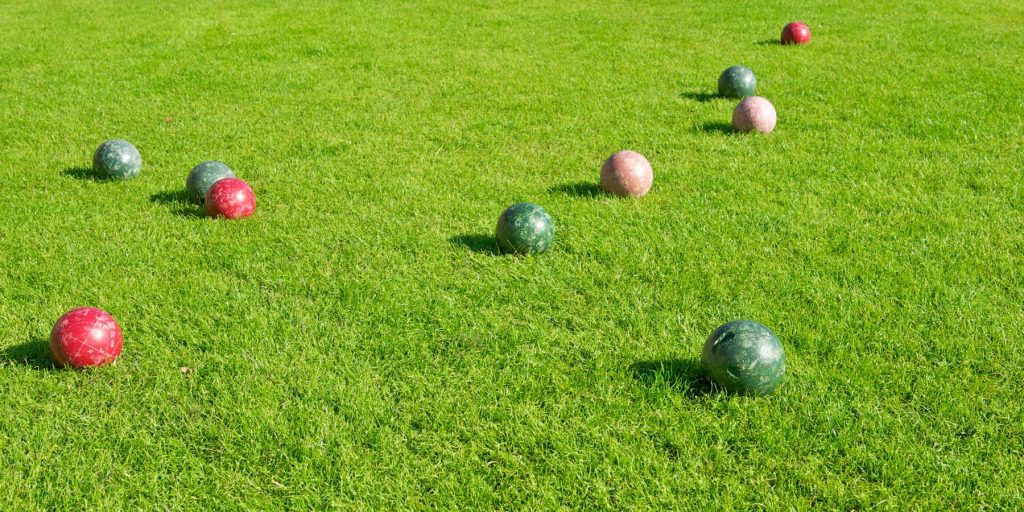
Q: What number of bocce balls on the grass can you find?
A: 10